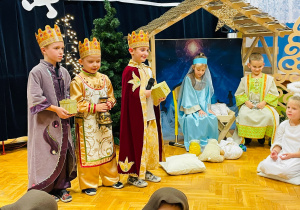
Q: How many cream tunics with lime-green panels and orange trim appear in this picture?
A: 1